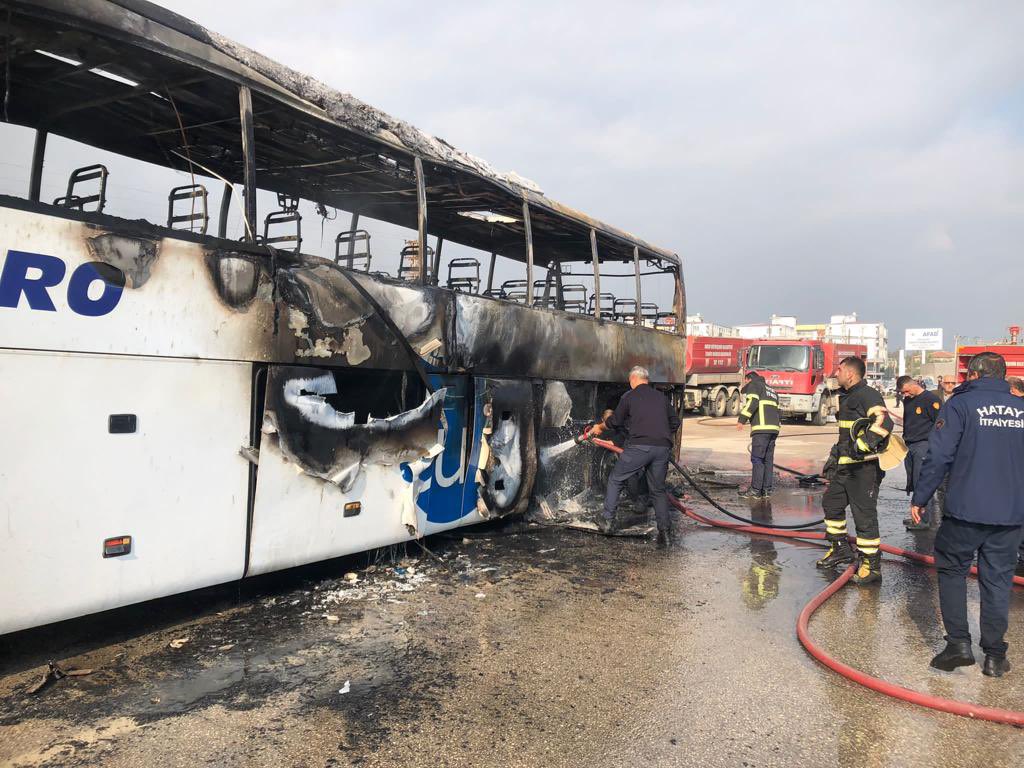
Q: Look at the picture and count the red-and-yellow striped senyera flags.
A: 0